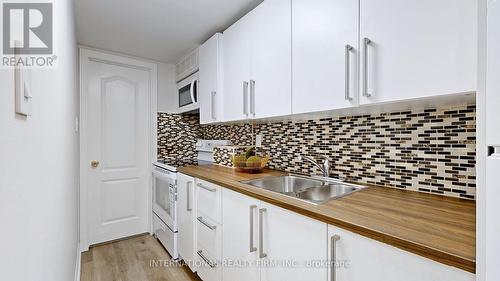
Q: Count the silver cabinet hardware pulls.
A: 12